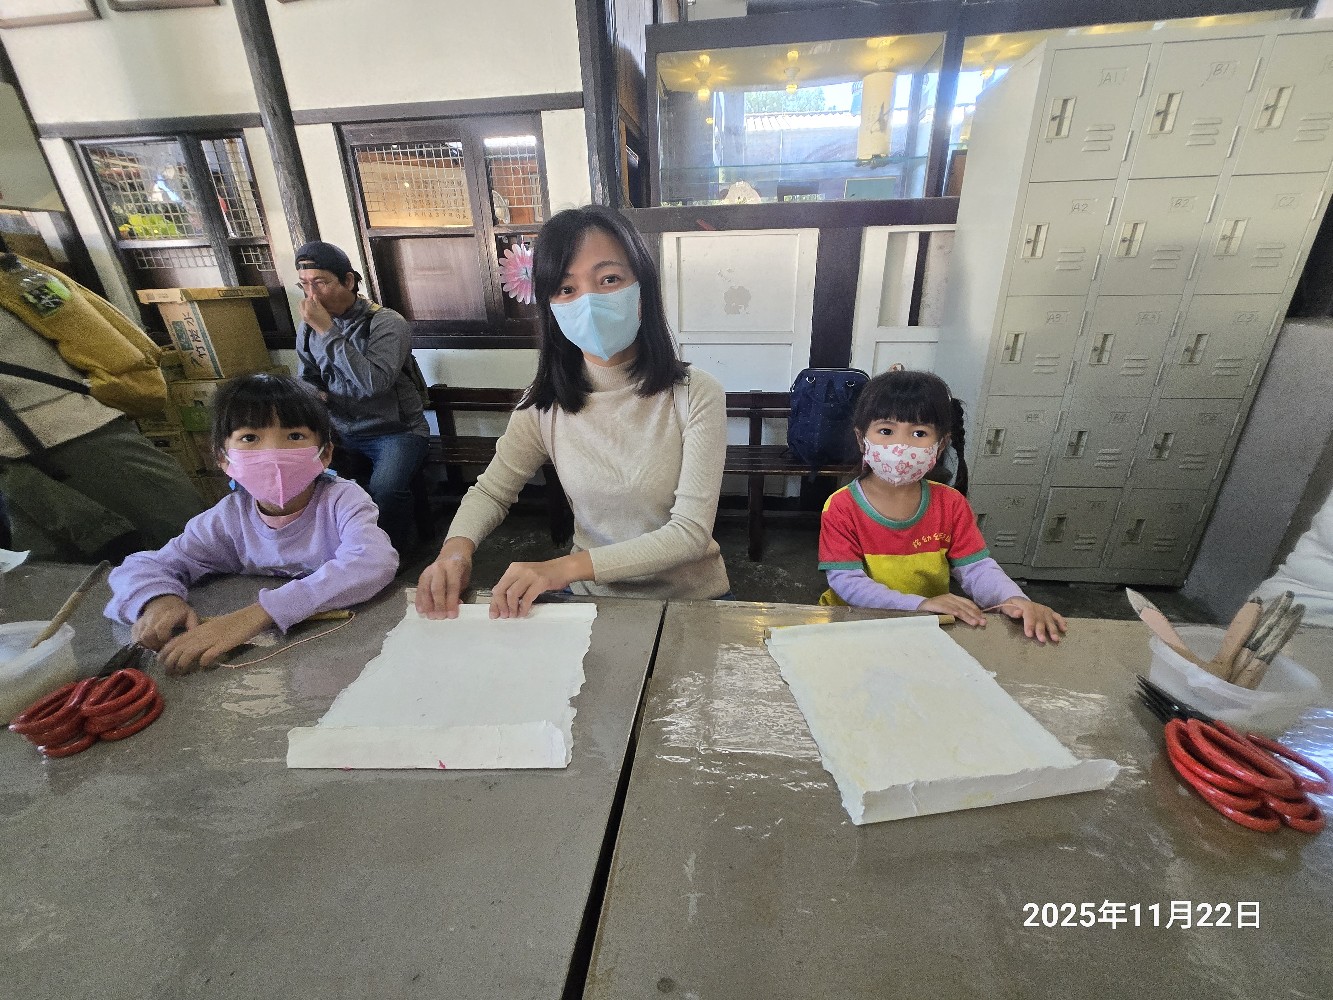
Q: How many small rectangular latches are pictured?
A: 15